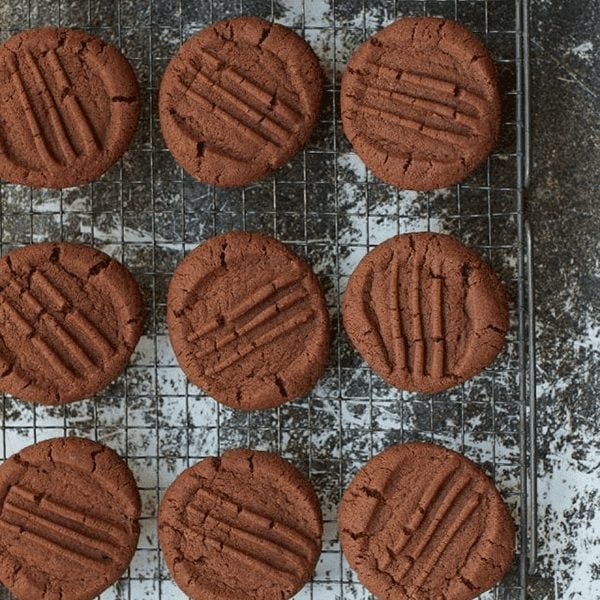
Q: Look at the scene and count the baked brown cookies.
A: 9